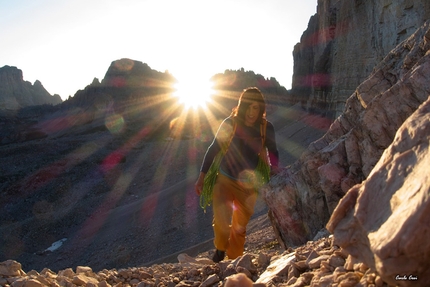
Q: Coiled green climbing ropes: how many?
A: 2